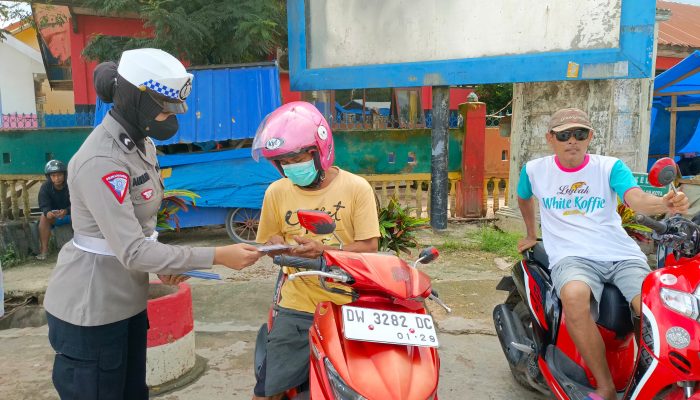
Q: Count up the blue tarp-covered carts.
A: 1